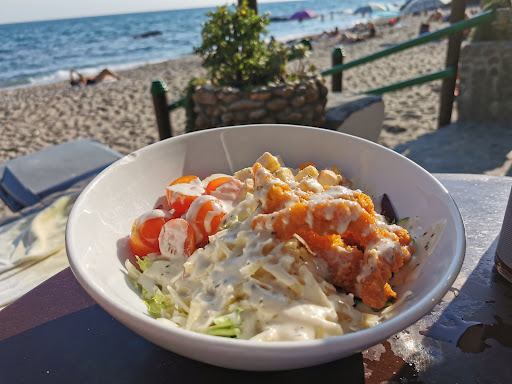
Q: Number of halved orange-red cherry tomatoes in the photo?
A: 5